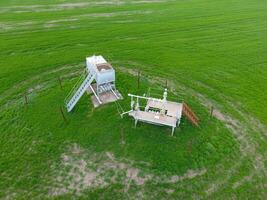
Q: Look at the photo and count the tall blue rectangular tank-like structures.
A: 1